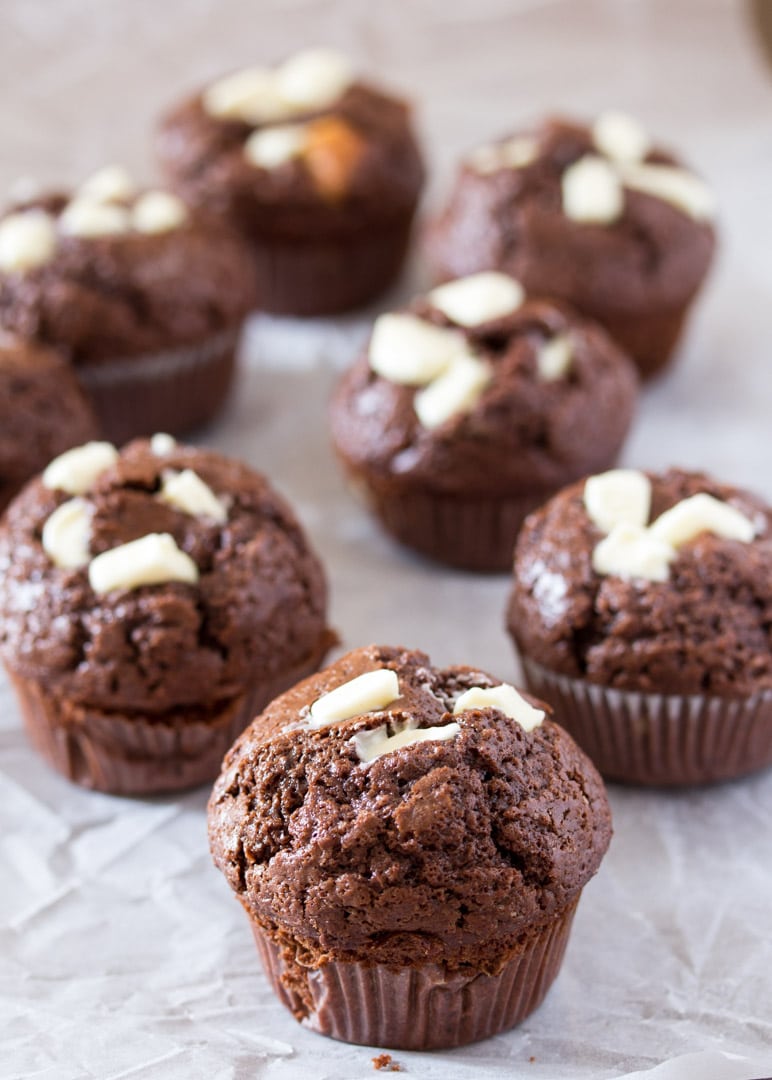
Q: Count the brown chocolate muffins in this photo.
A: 8